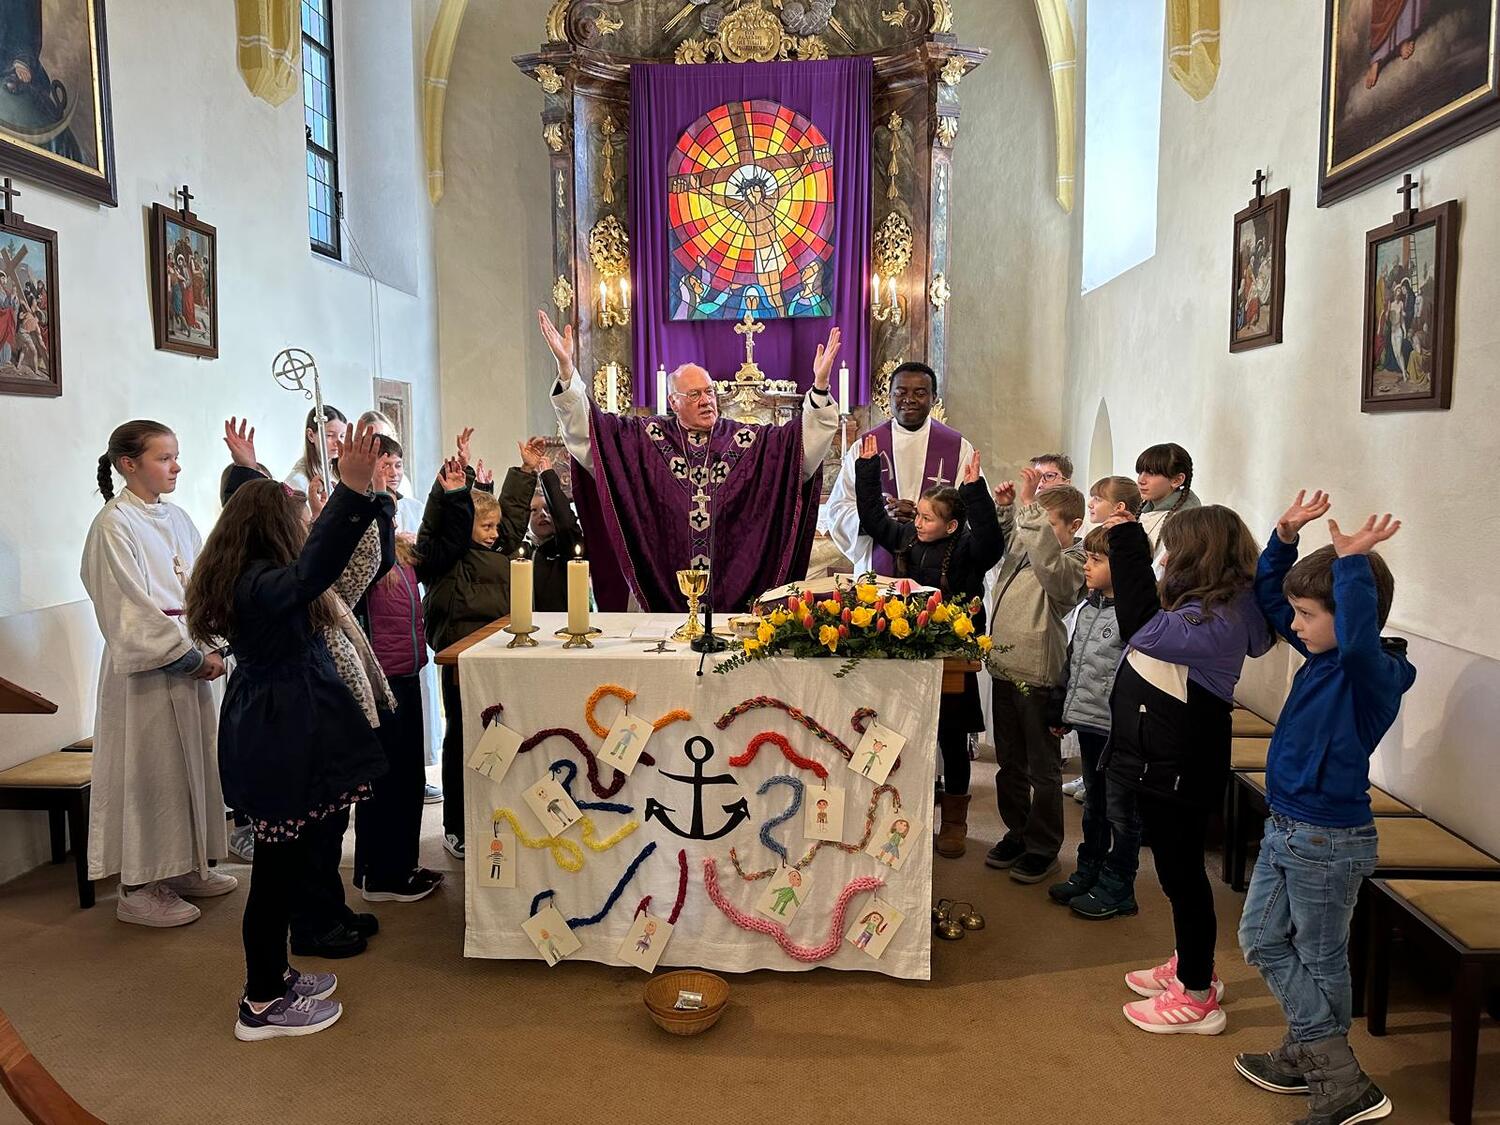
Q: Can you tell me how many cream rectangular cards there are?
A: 11